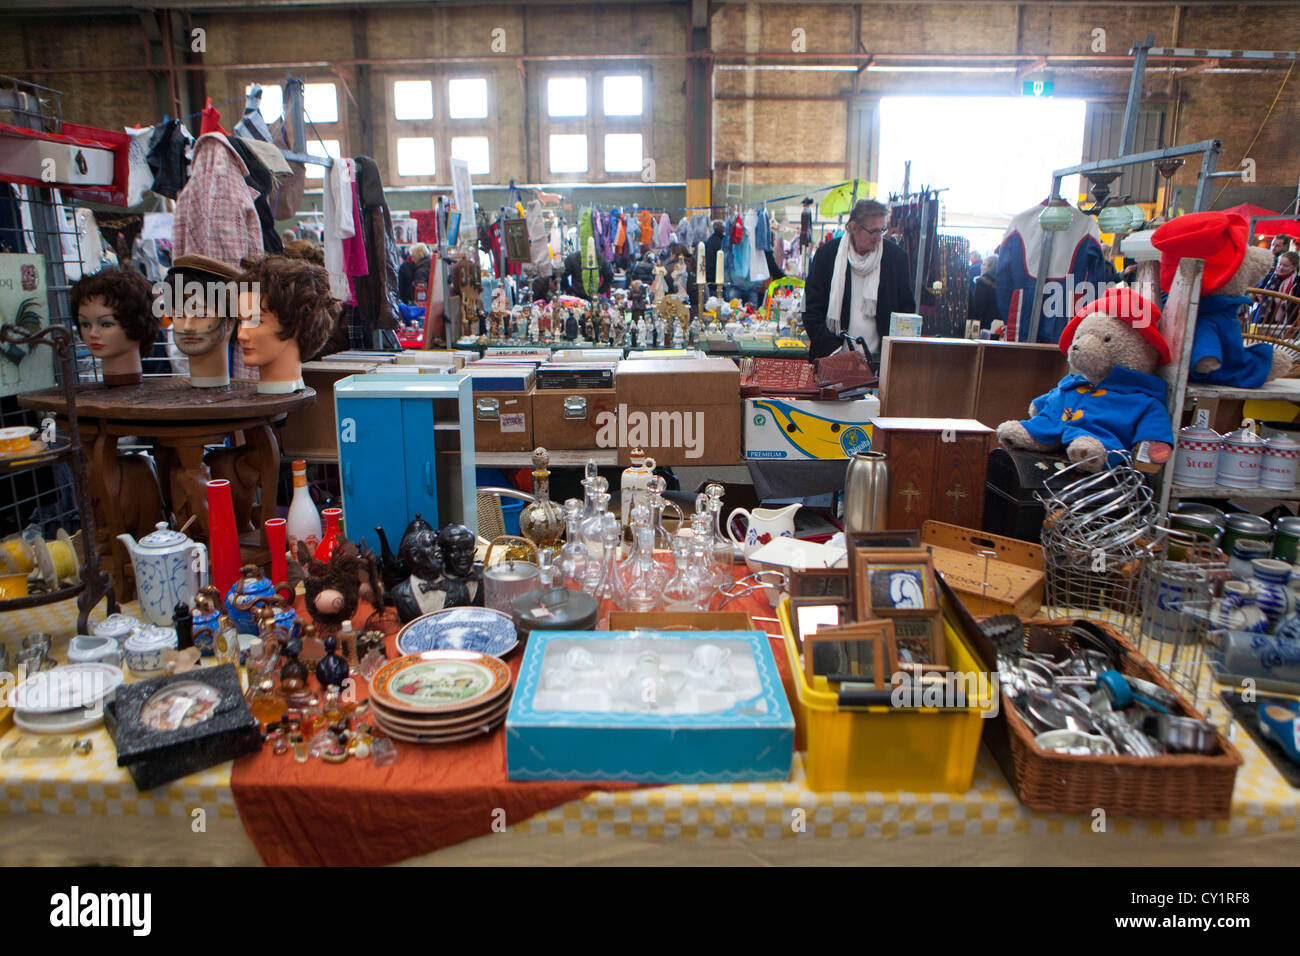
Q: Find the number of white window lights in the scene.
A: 11